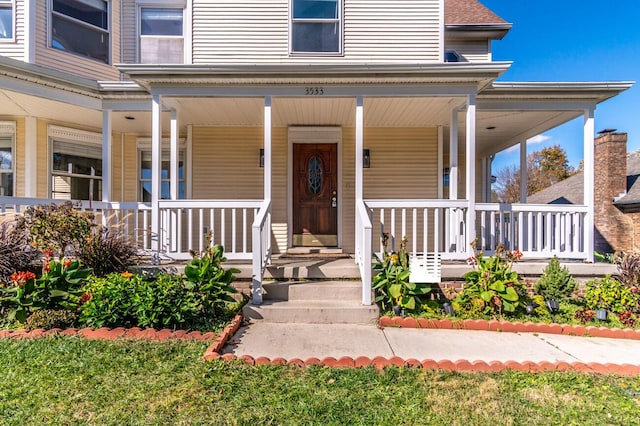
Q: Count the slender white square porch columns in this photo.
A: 9